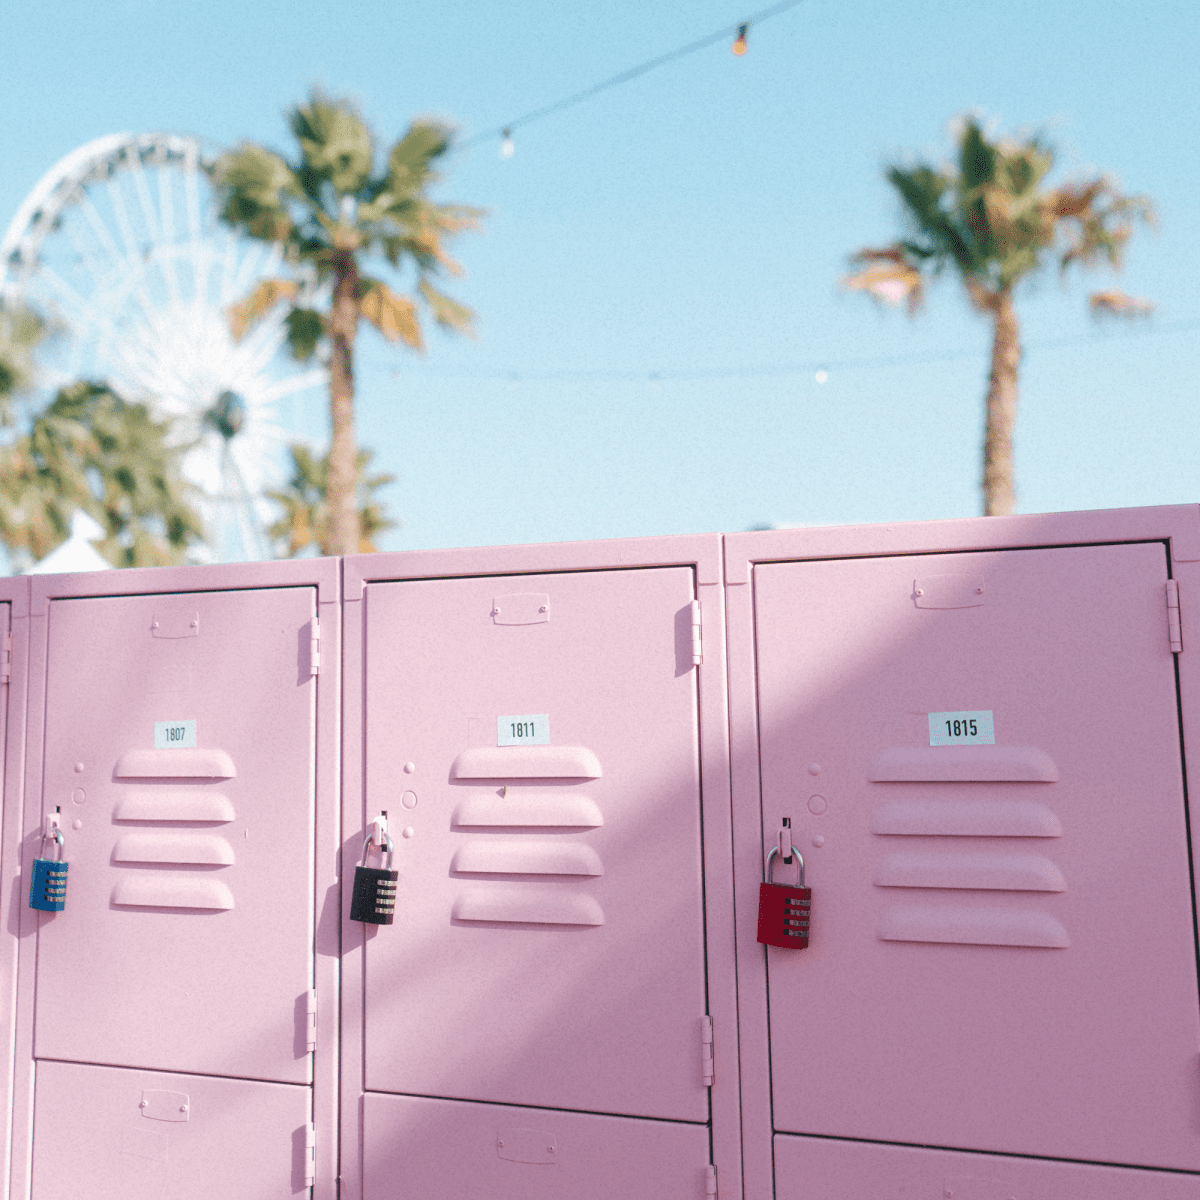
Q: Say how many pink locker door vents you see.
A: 12